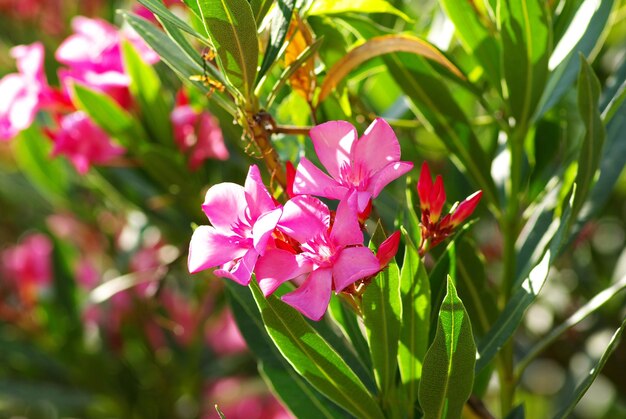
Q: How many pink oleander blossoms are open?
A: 3